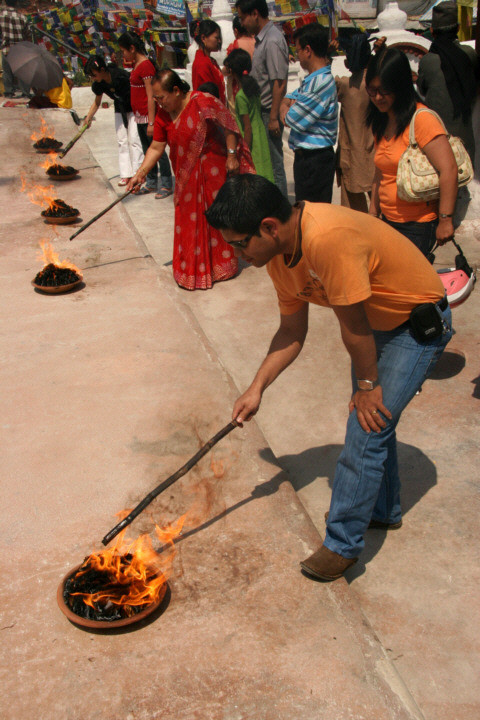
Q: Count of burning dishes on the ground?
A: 5